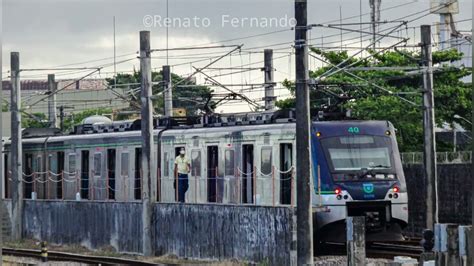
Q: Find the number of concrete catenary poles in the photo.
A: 7